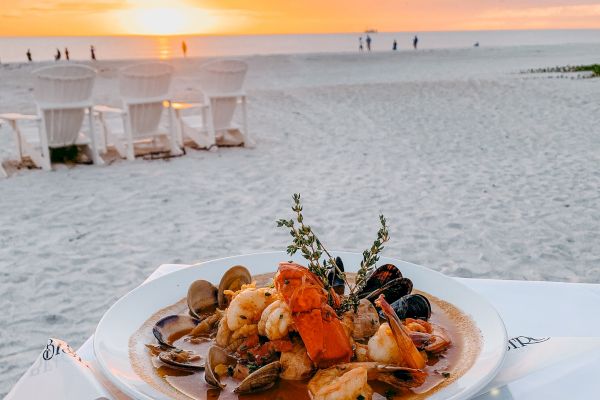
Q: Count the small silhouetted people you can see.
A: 9